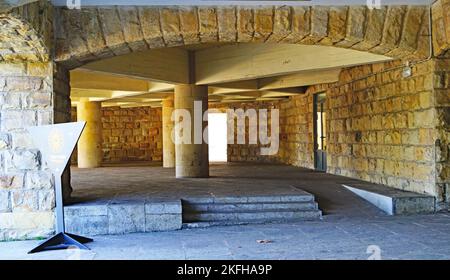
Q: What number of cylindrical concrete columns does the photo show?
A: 3